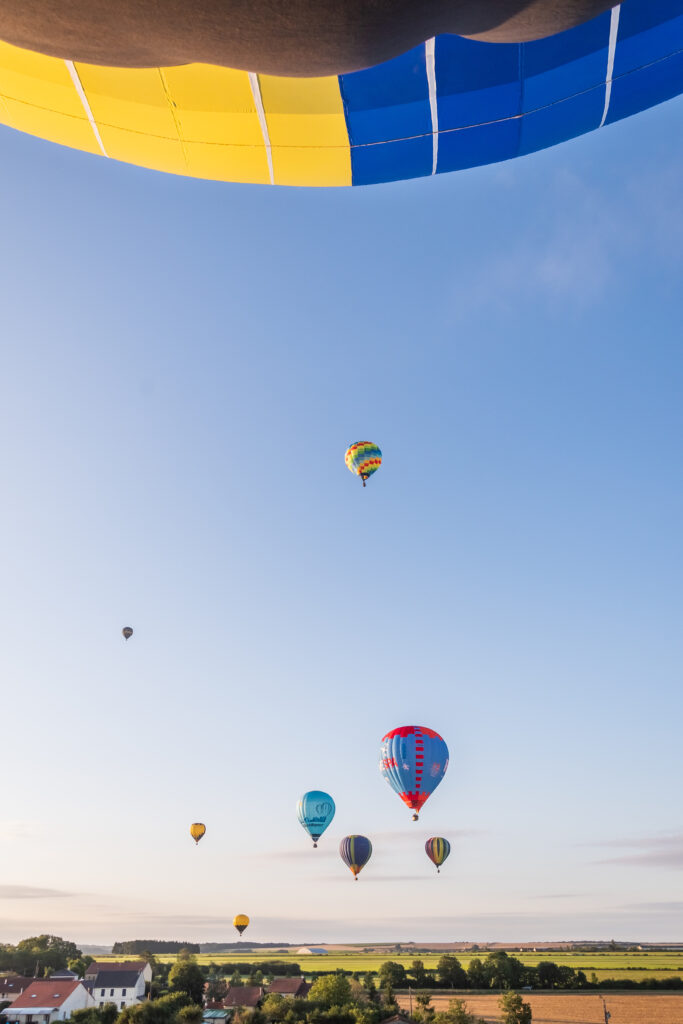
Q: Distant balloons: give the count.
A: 8